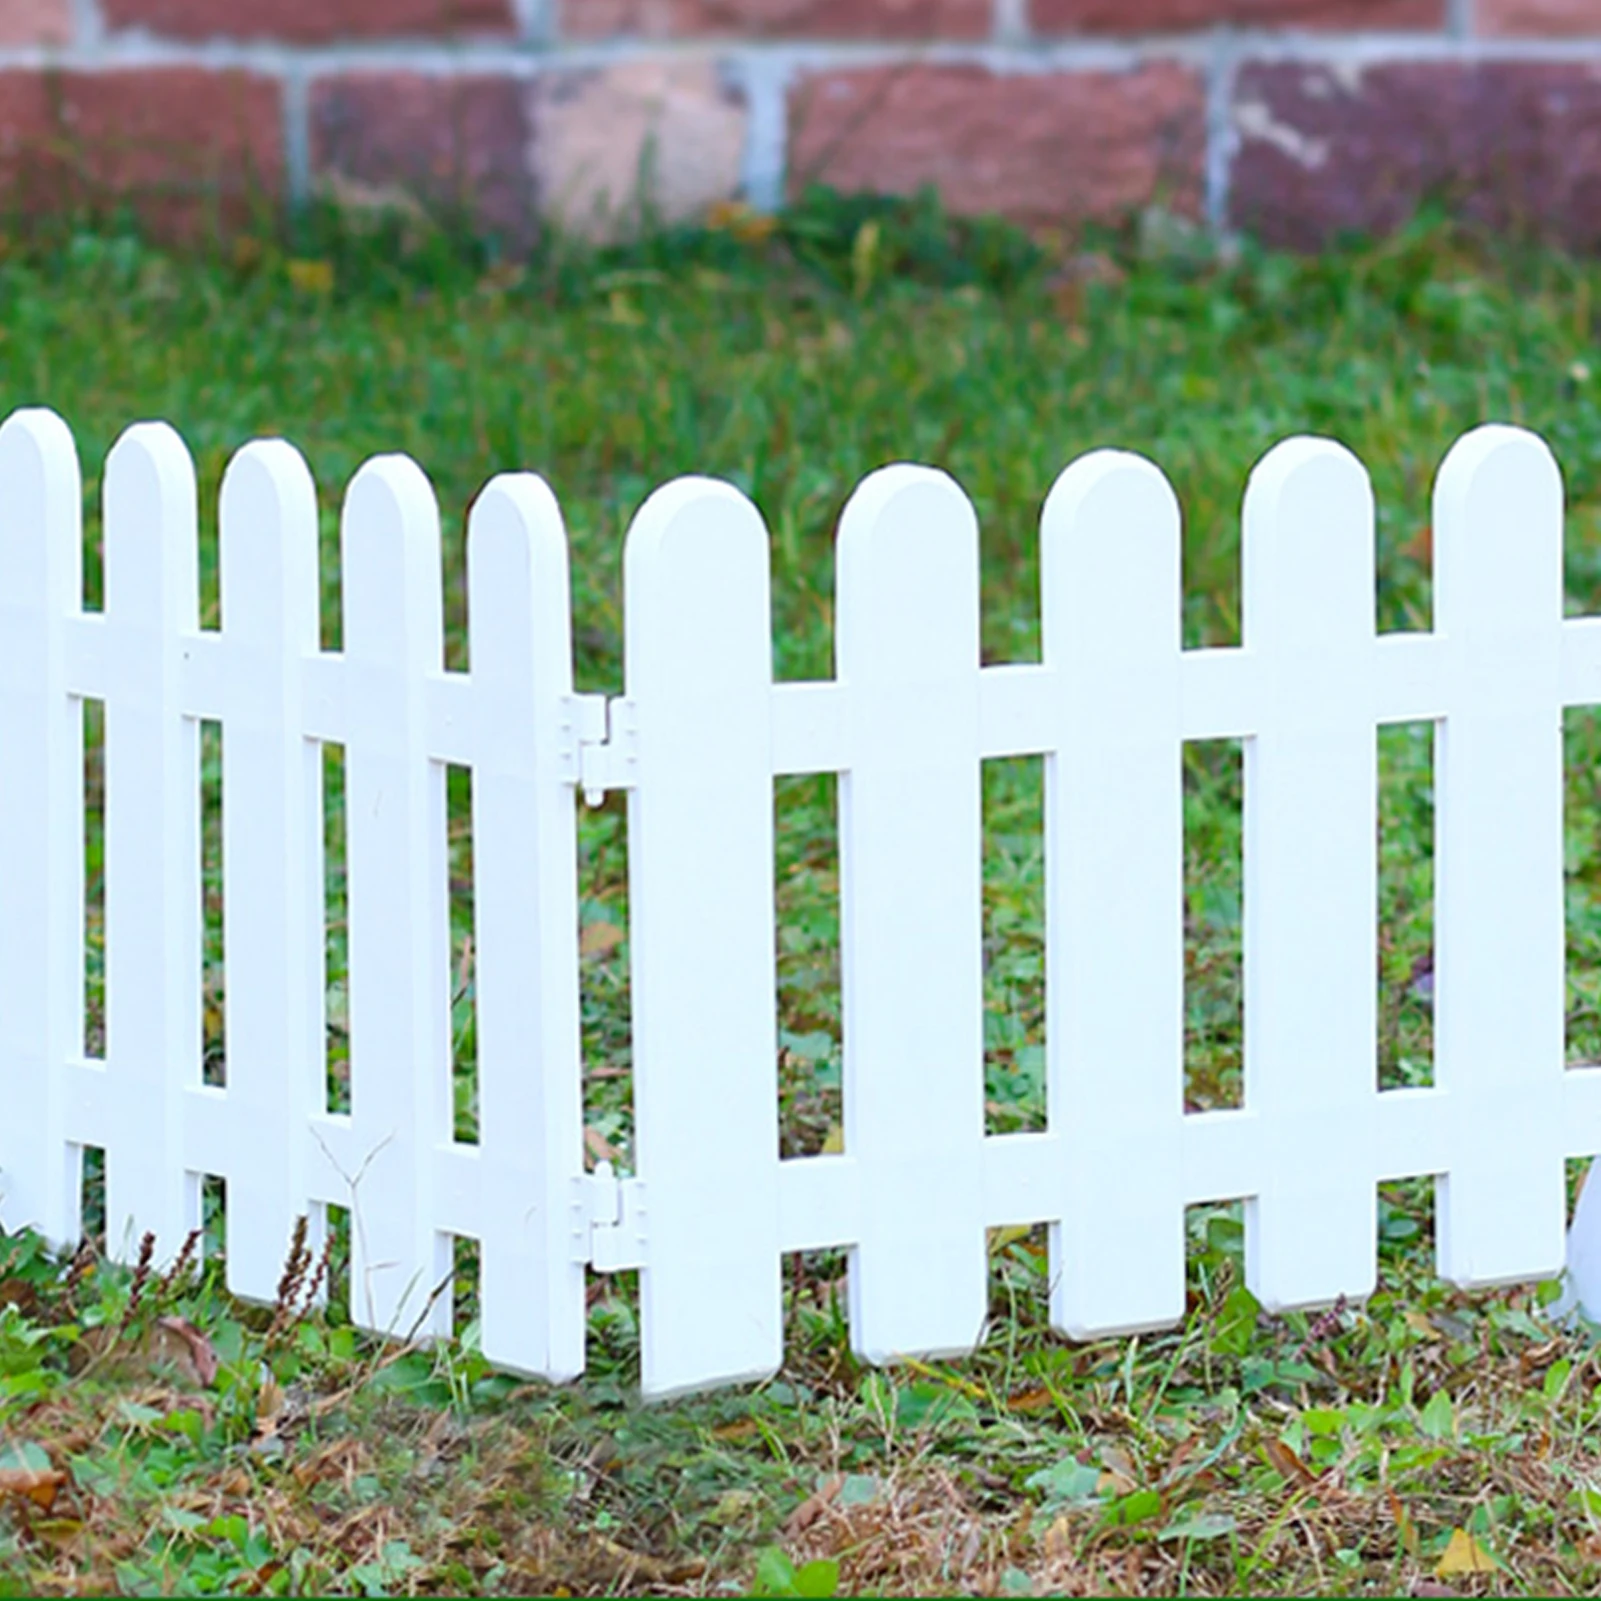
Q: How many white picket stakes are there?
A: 10